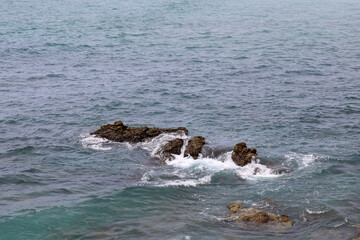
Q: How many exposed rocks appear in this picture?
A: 5